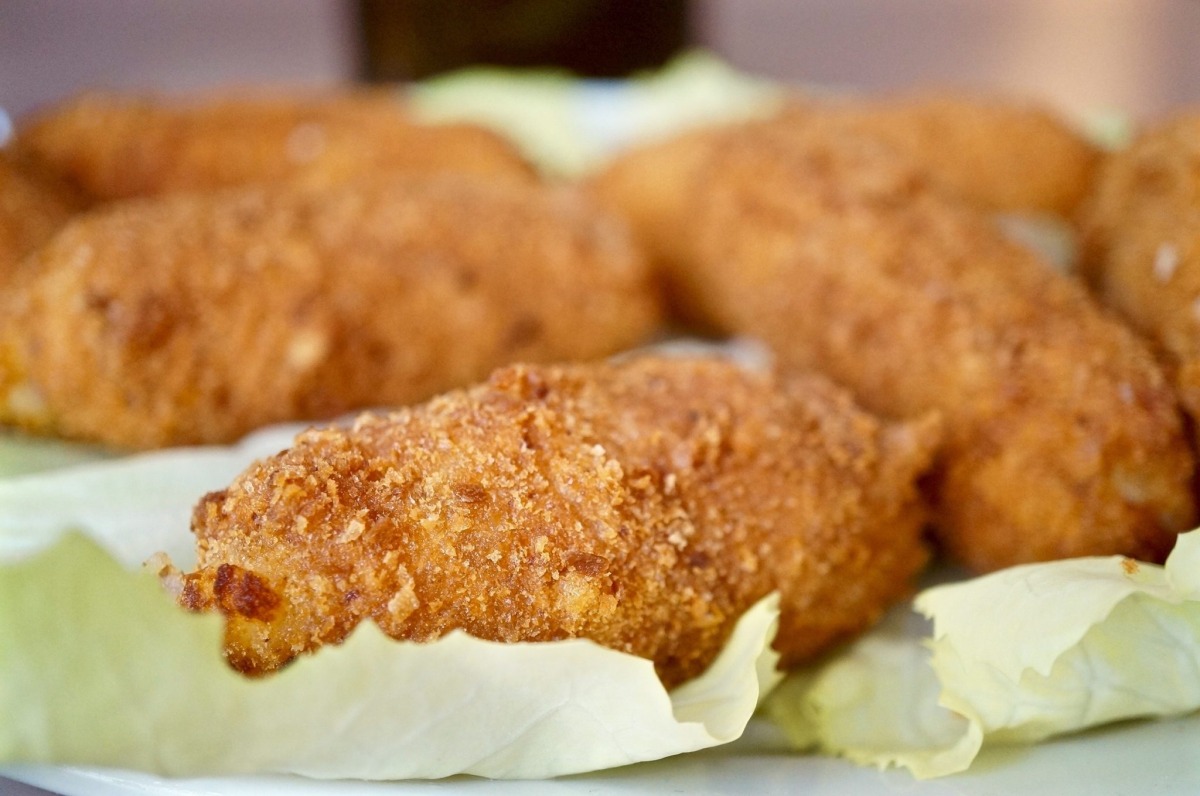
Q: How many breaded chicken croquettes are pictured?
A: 7